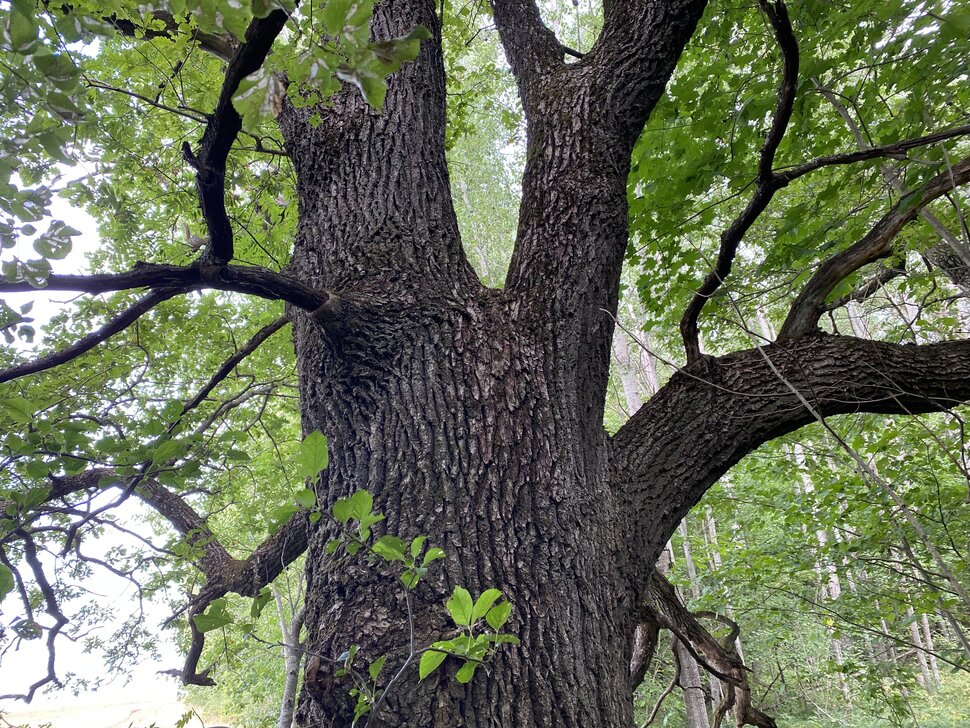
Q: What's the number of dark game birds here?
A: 0